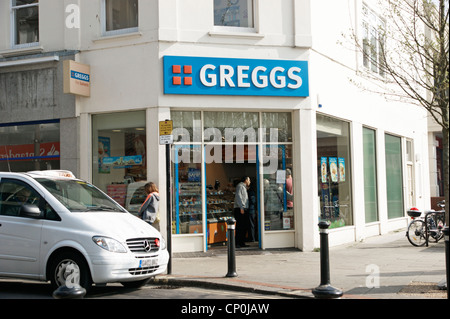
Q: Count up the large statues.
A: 0